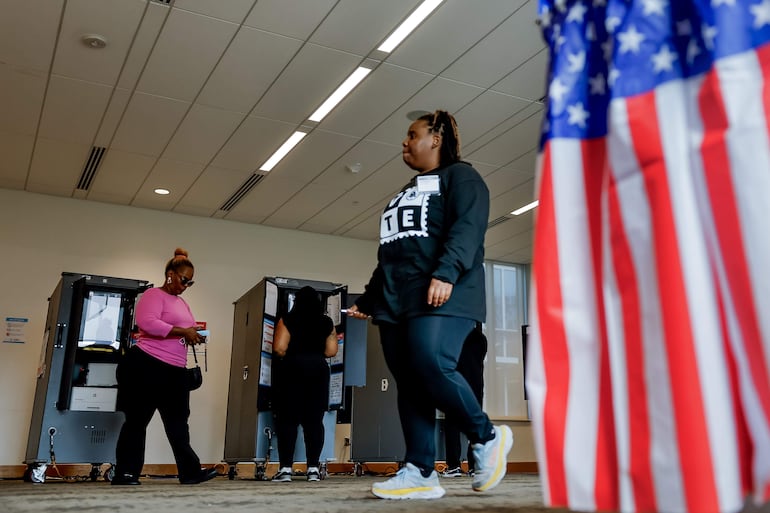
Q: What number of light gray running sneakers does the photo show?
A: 2